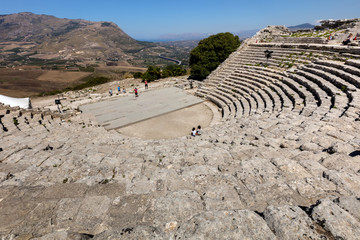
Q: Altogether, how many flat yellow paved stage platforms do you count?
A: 1